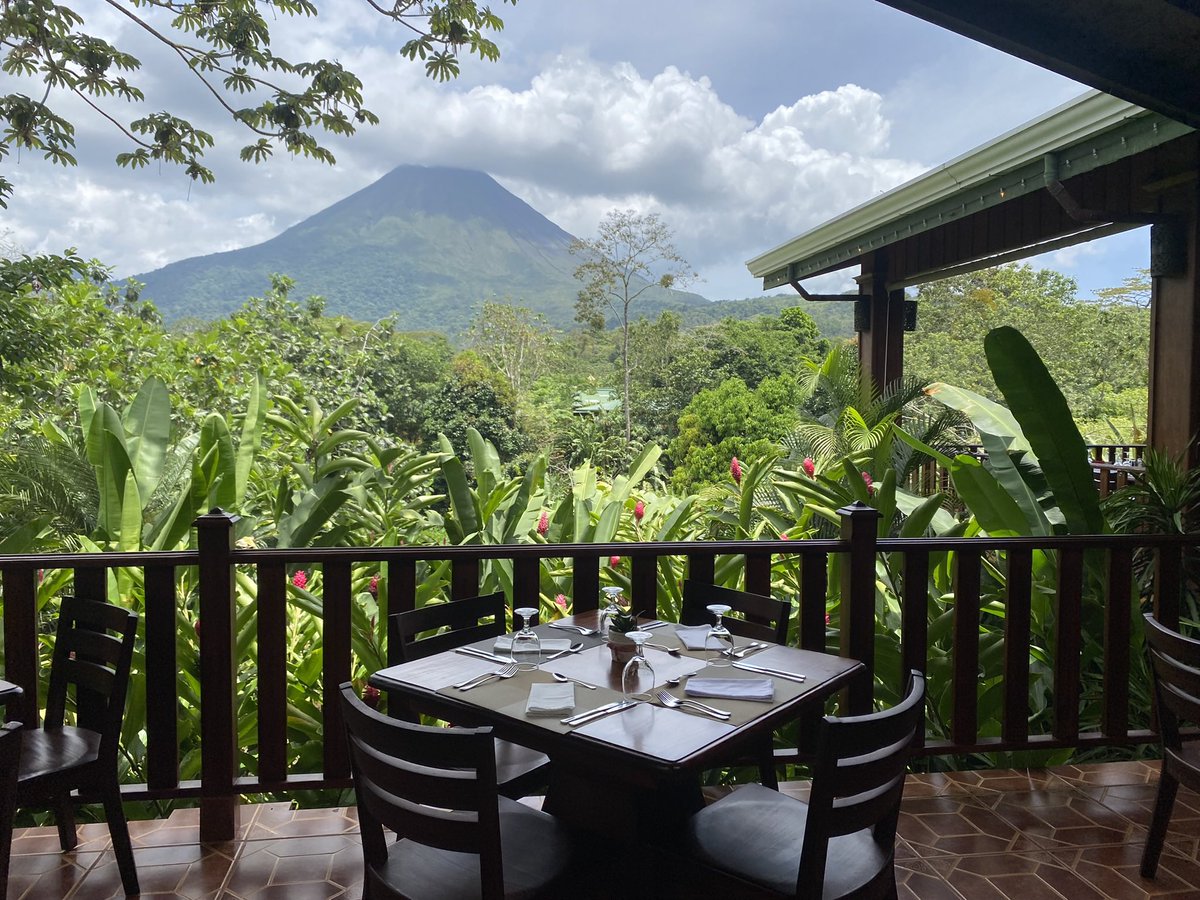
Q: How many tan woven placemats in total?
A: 4